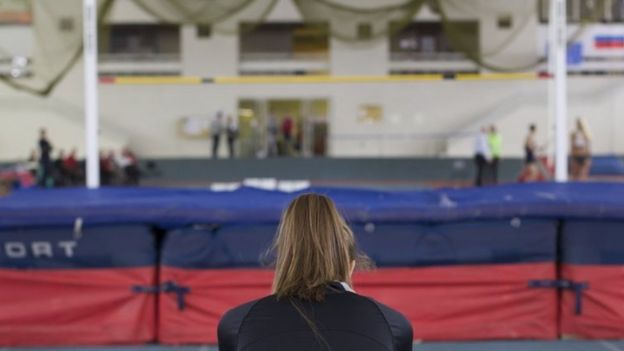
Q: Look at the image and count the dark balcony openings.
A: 3